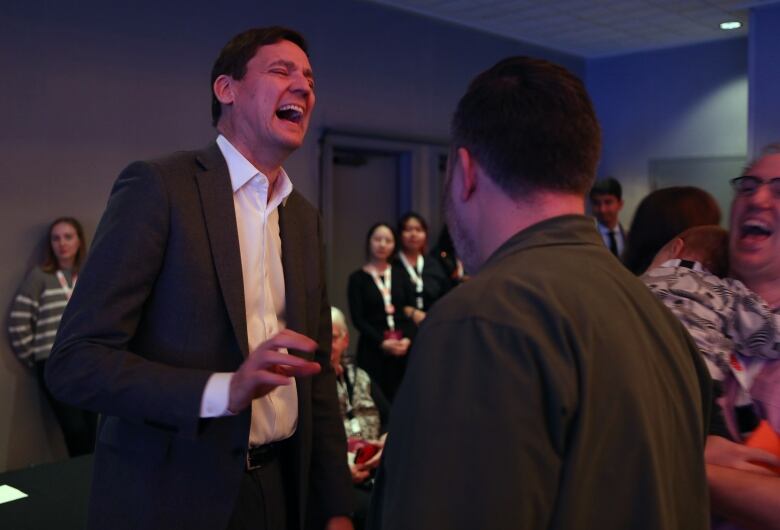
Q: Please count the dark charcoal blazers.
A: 1